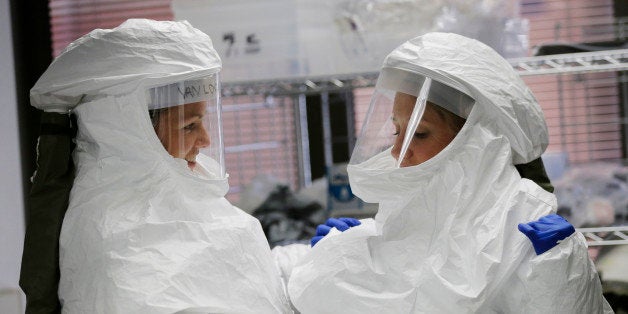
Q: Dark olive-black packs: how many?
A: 2